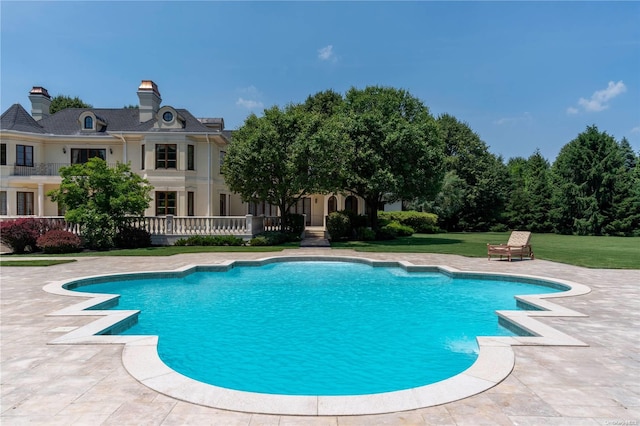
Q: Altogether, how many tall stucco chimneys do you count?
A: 2